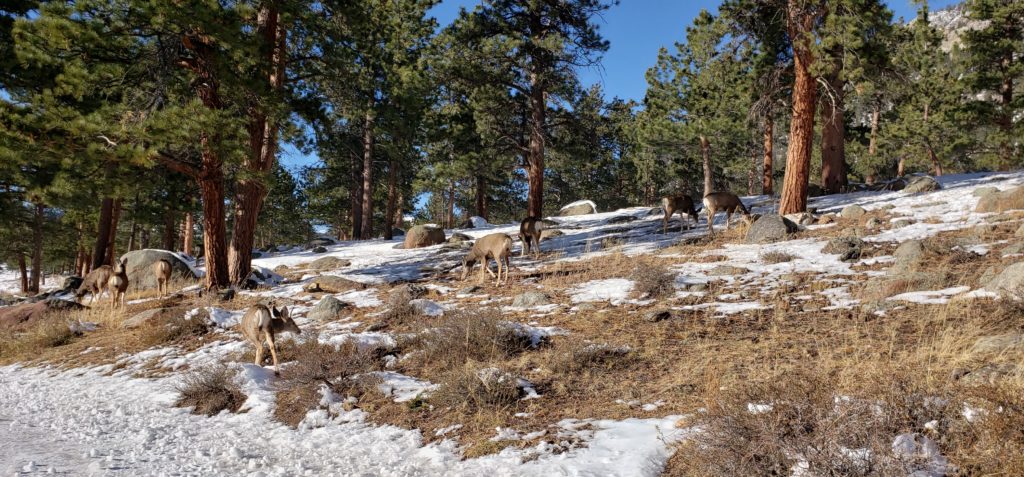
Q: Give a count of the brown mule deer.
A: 8